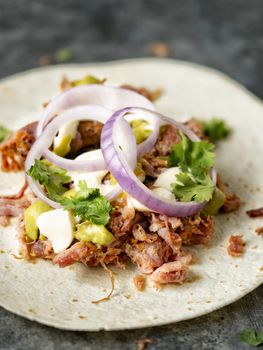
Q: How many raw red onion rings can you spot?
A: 3